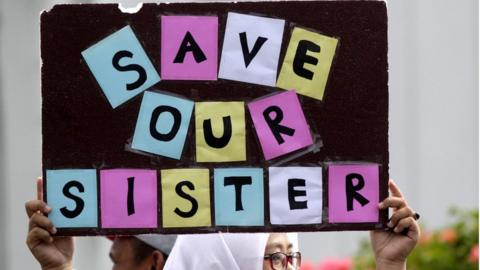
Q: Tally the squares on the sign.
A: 13